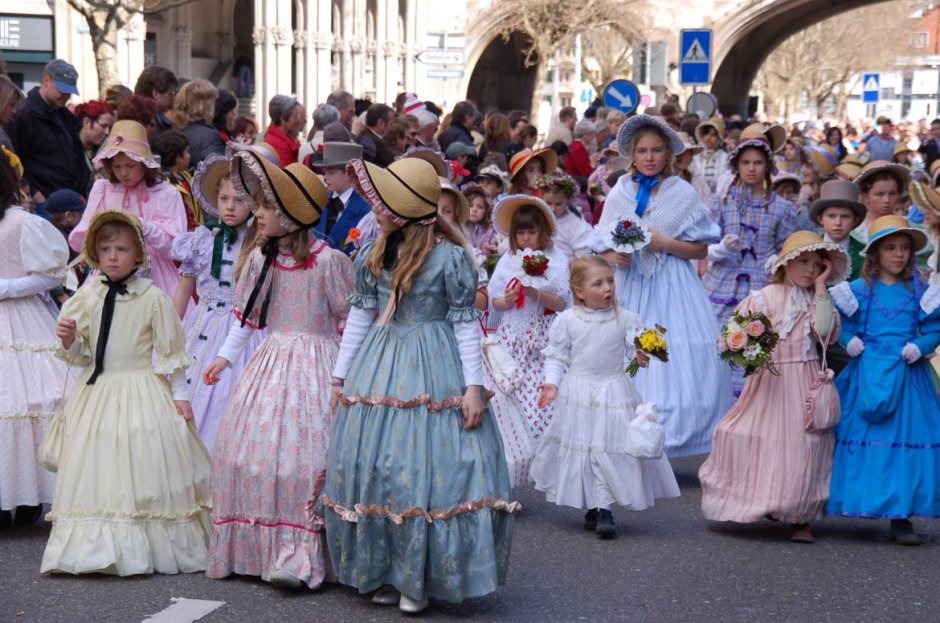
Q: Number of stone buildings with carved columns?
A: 1